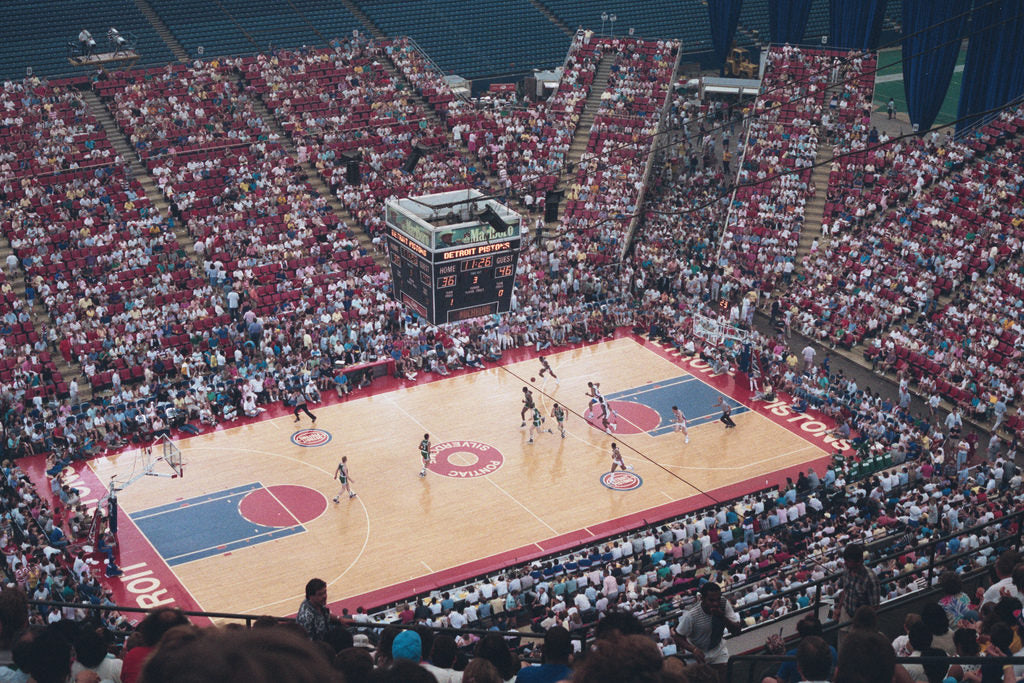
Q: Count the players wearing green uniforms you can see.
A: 5